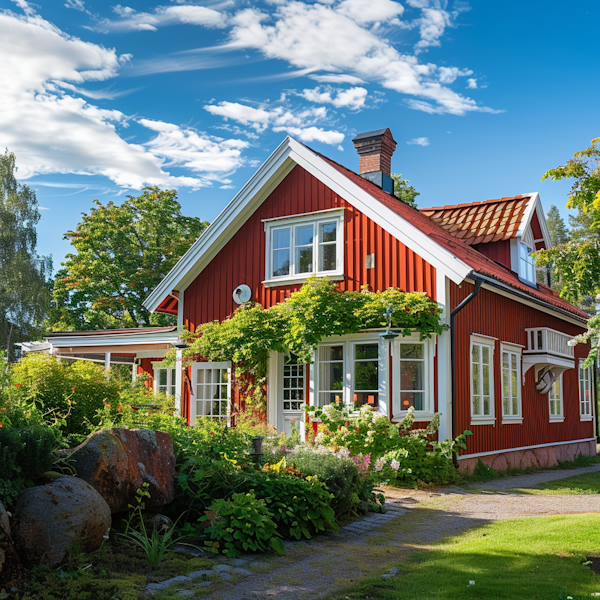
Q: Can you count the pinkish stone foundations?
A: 1